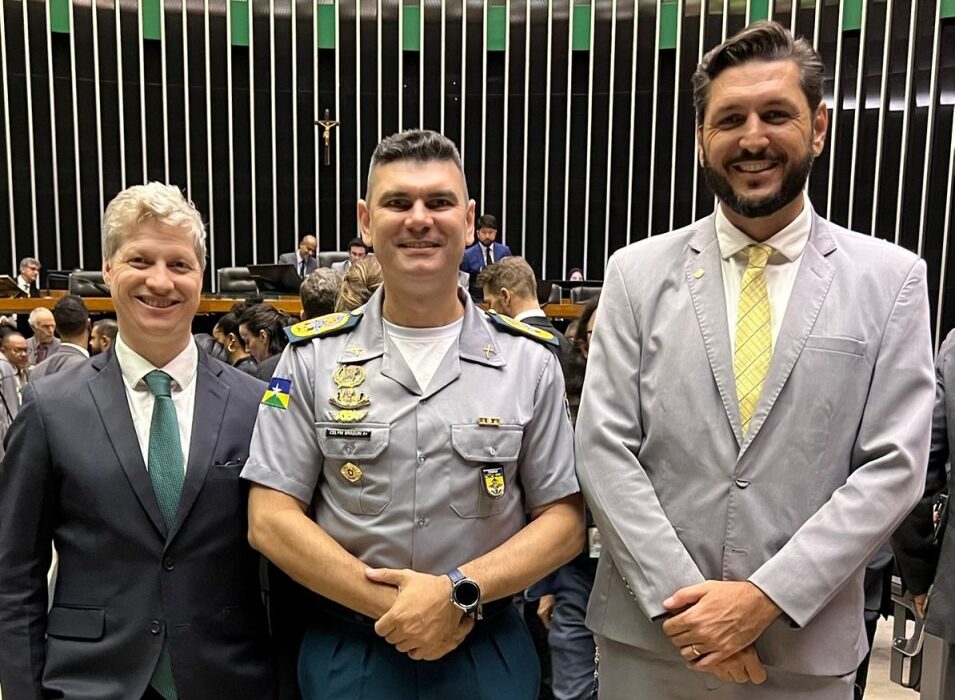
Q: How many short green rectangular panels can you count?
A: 11